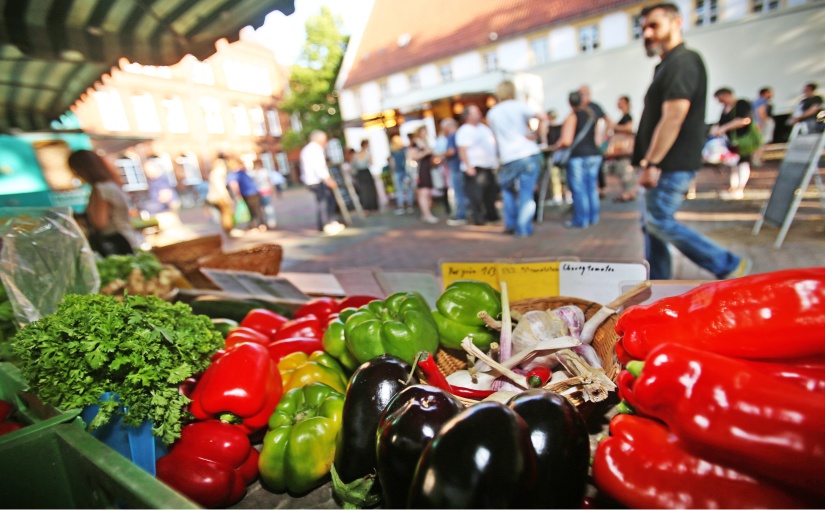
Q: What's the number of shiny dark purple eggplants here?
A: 4